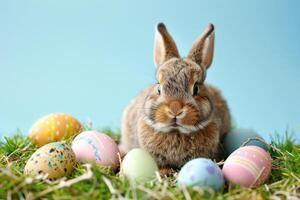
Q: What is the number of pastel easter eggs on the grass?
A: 7